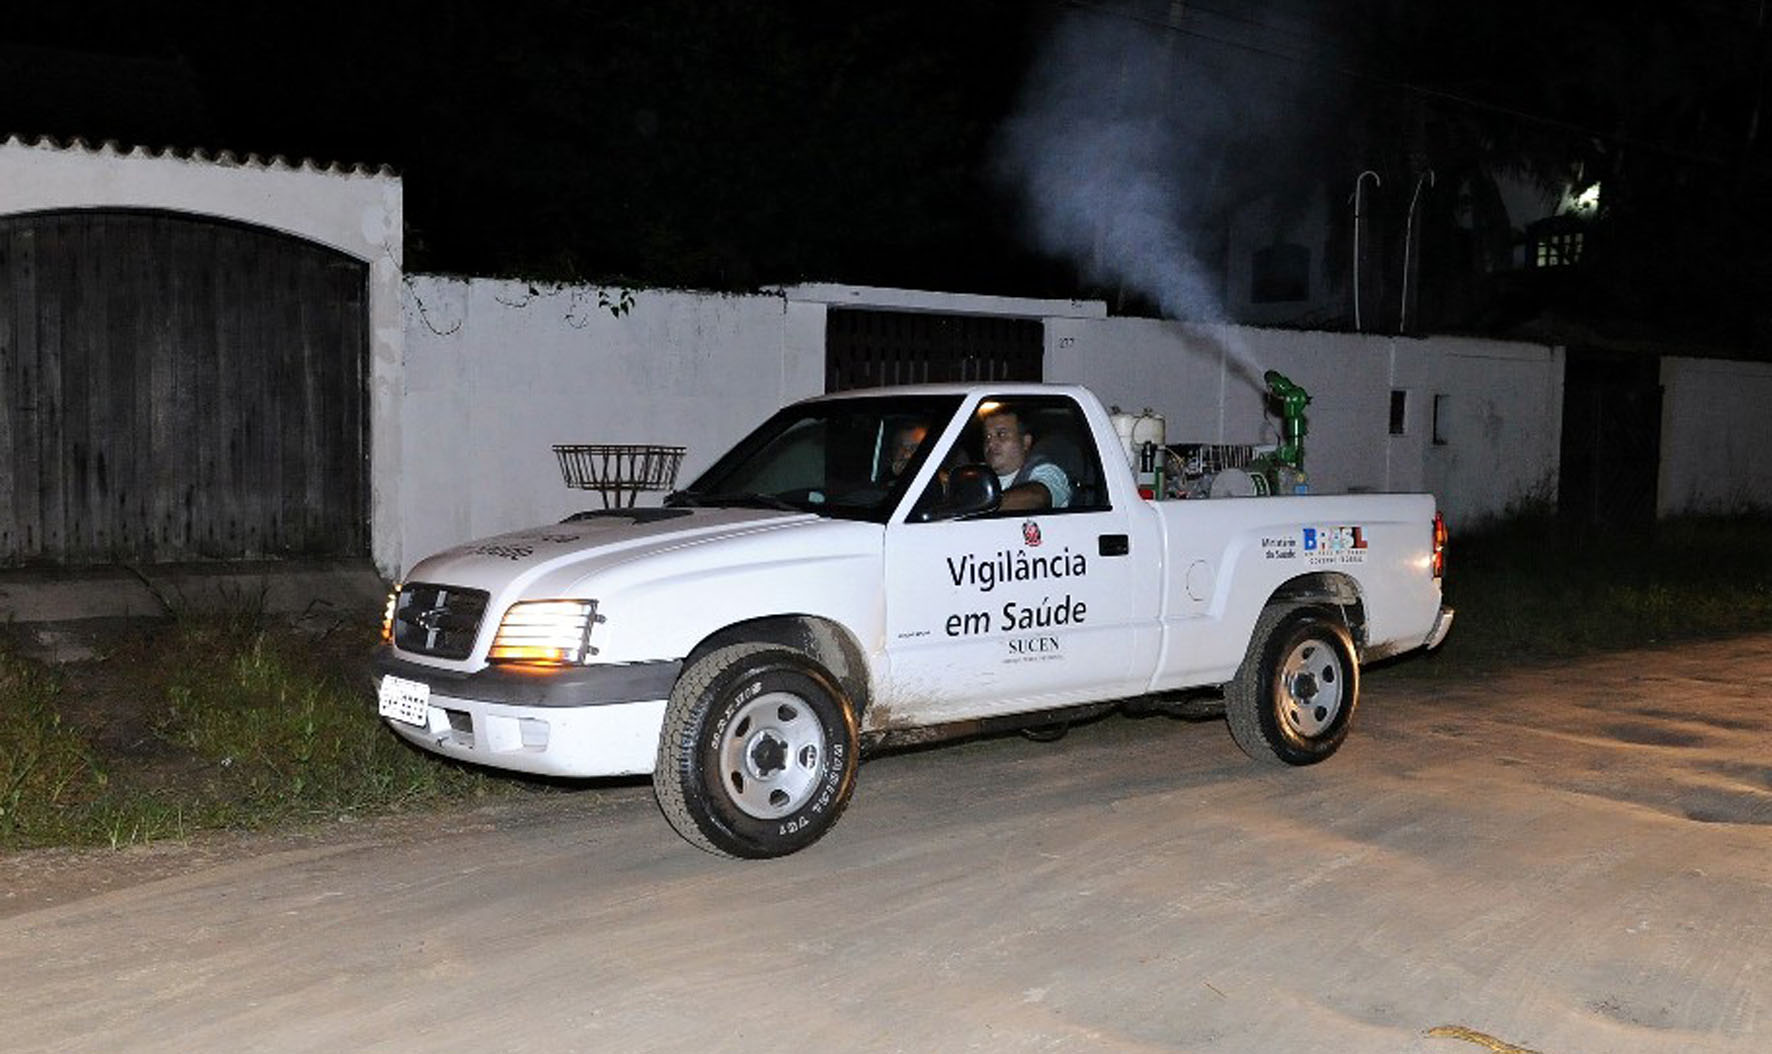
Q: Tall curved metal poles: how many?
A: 2